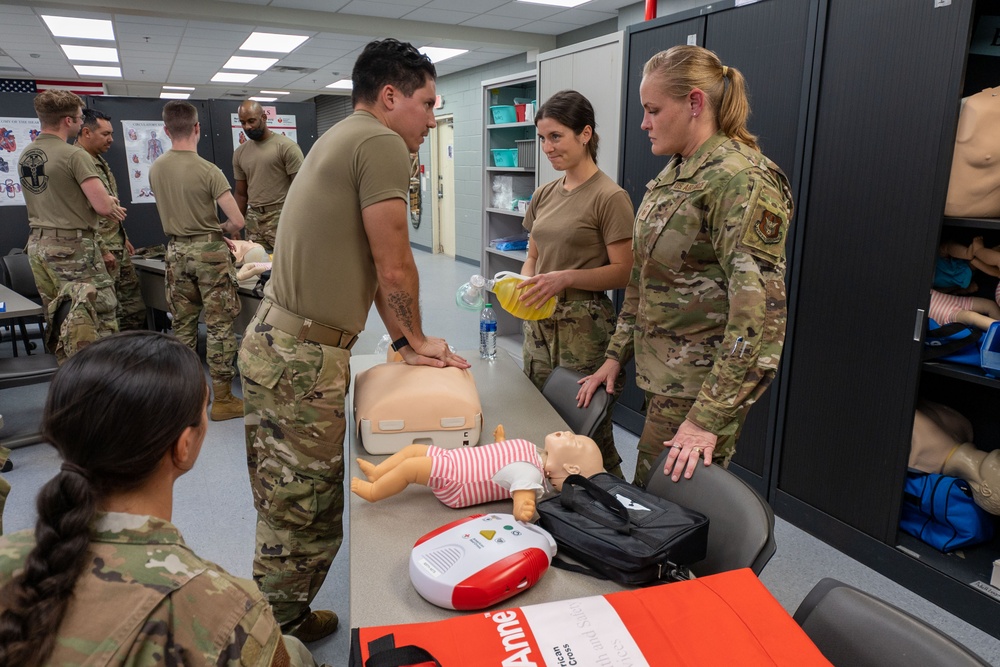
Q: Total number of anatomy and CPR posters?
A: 3